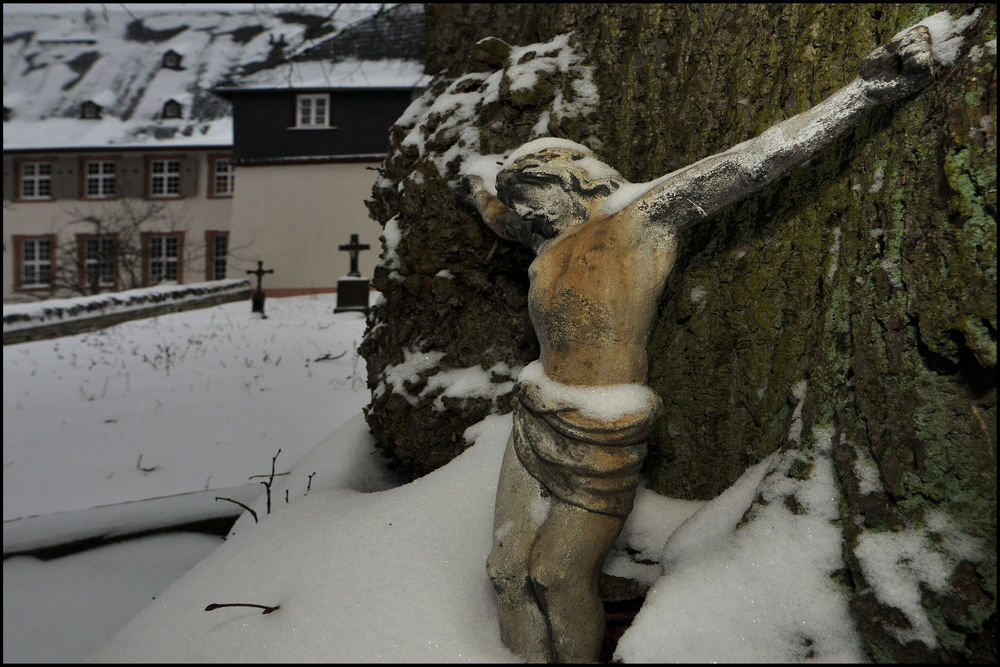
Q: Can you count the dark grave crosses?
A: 2